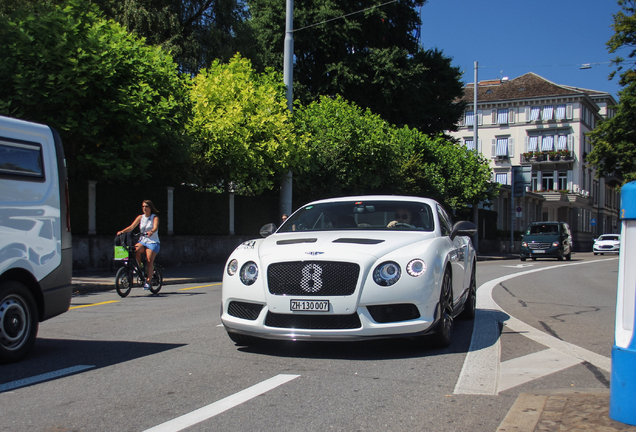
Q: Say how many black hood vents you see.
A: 2